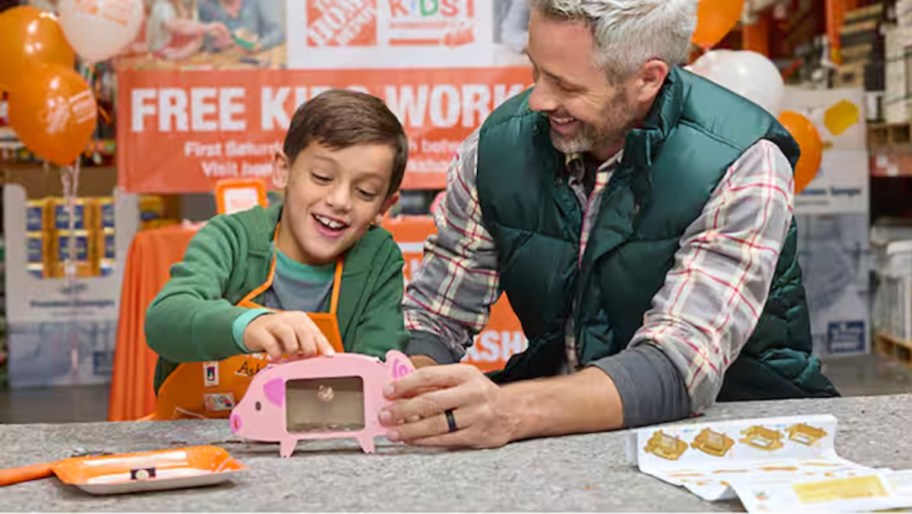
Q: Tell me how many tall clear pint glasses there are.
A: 0